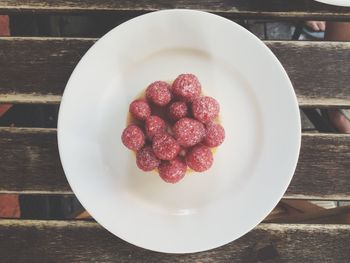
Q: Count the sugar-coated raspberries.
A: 13